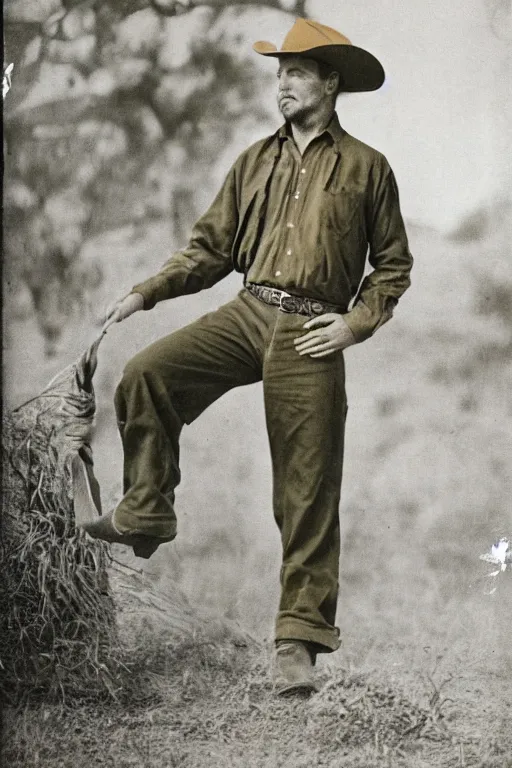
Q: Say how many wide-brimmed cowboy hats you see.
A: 1